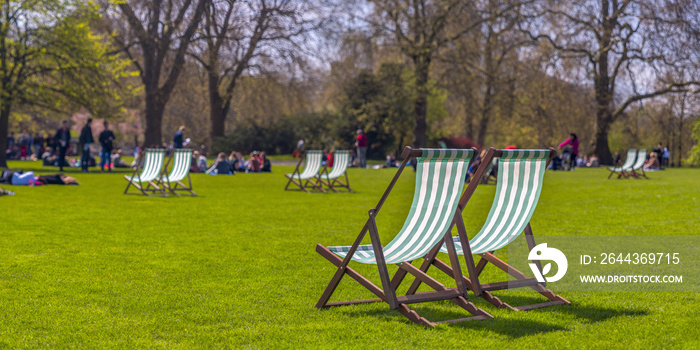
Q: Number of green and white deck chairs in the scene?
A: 8